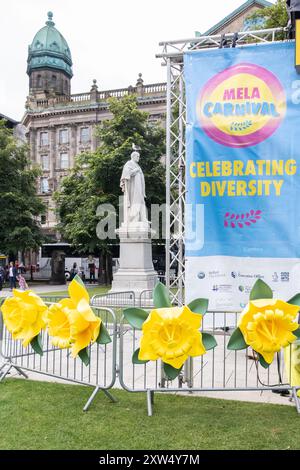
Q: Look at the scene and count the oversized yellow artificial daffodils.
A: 4